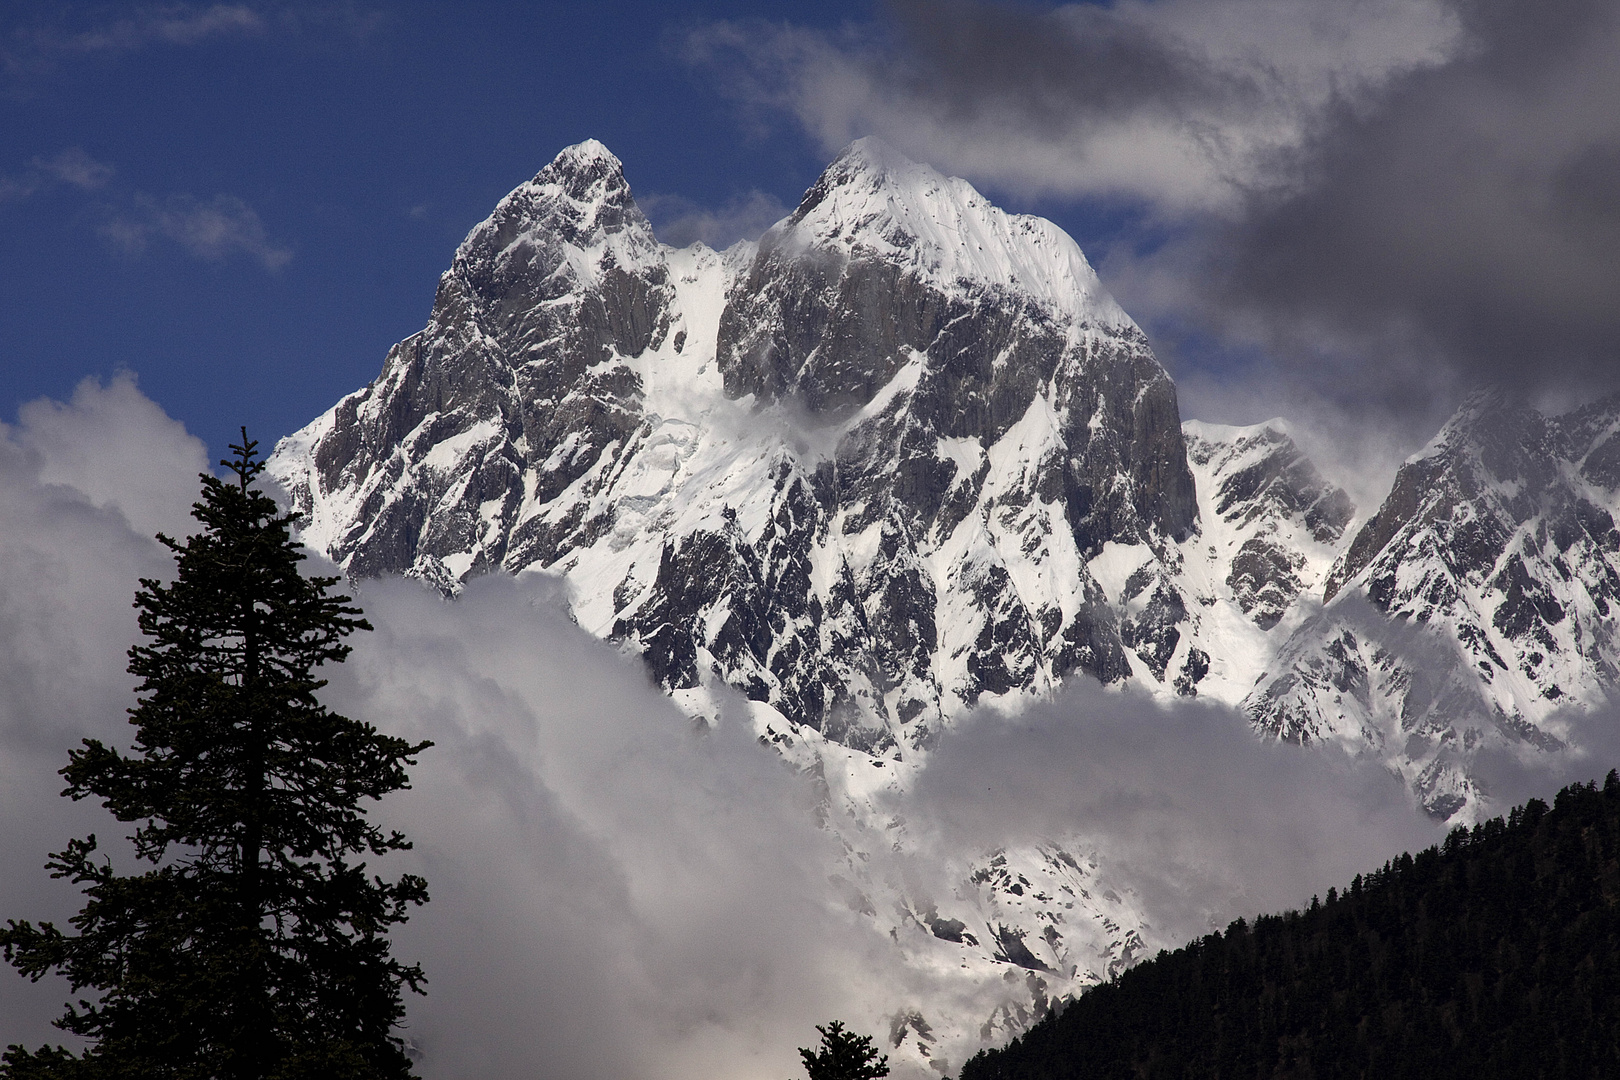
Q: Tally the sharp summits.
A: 2